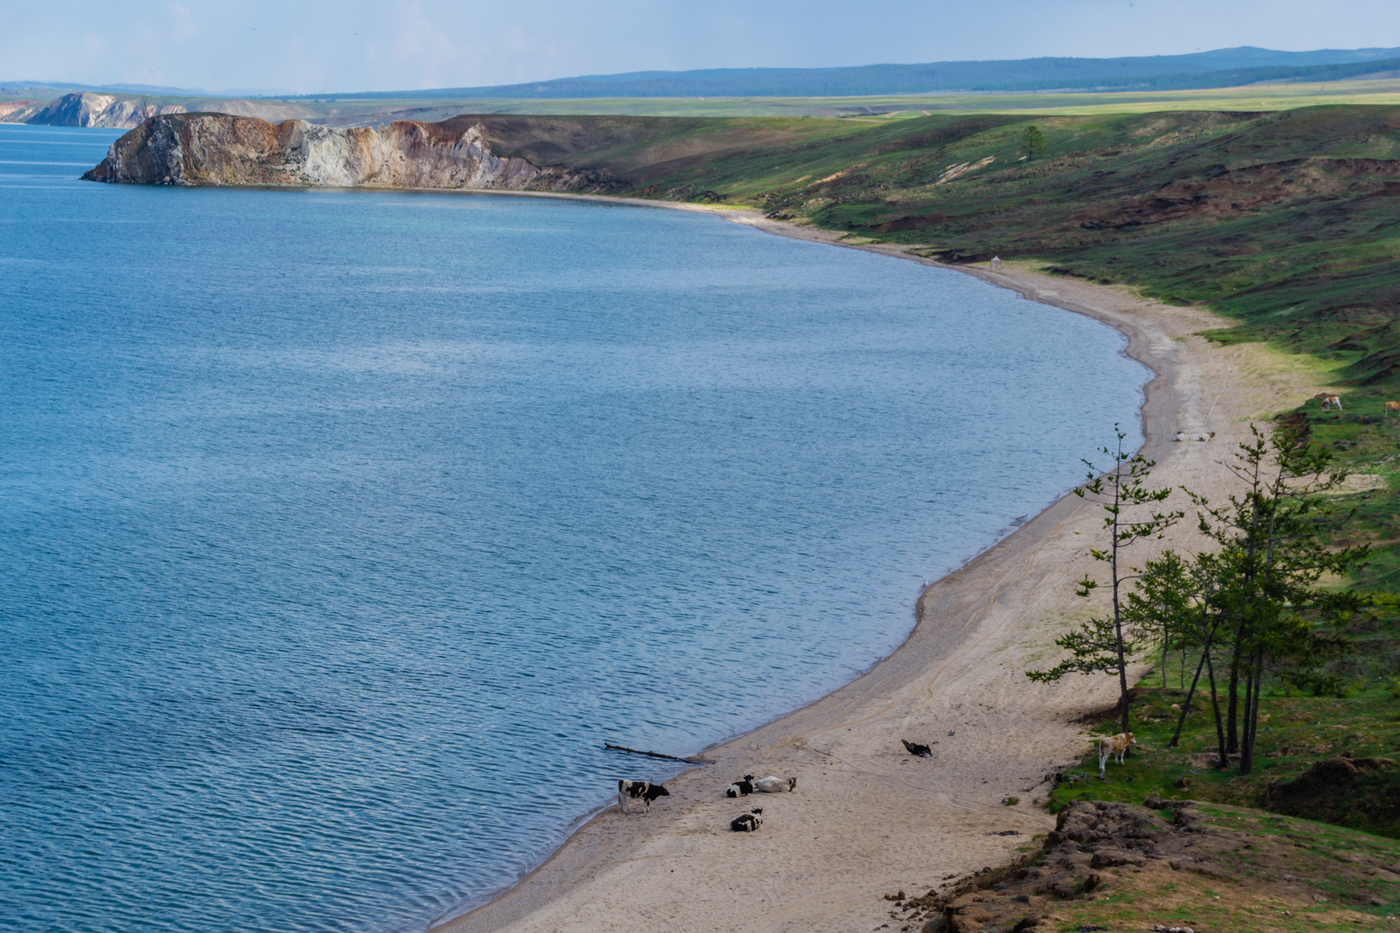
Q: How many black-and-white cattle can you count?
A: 3